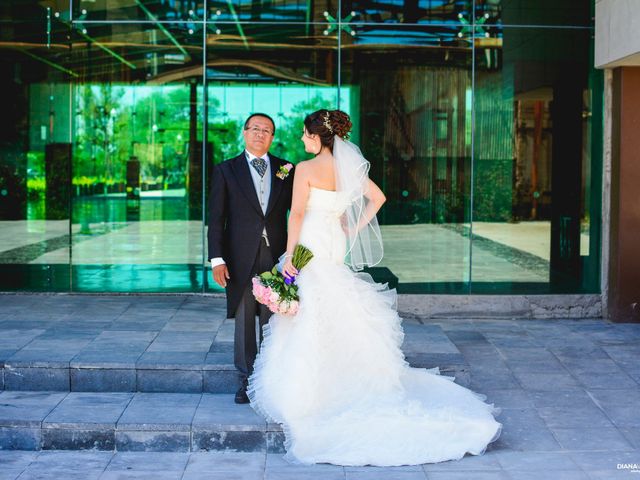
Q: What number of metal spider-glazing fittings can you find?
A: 4